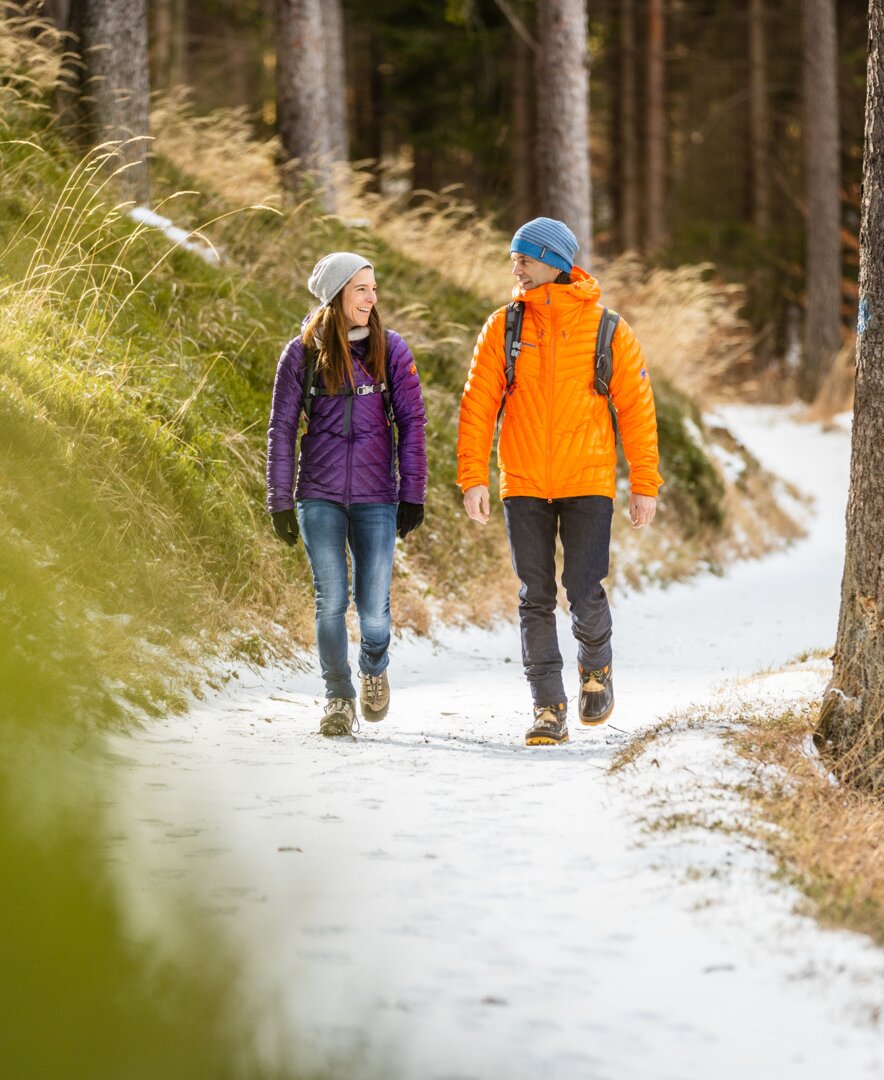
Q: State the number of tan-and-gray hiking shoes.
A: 2